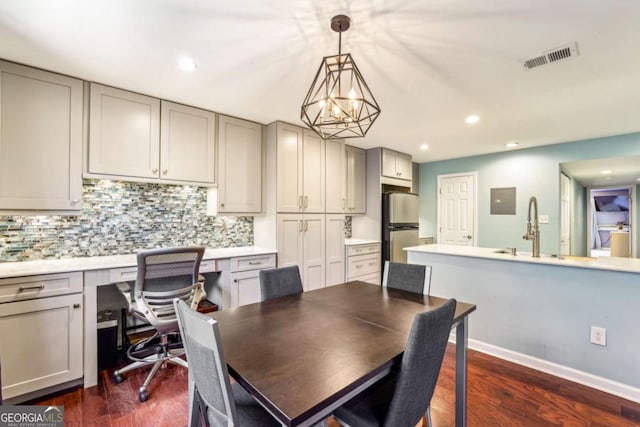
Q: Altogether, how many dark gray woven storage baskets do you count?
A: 0